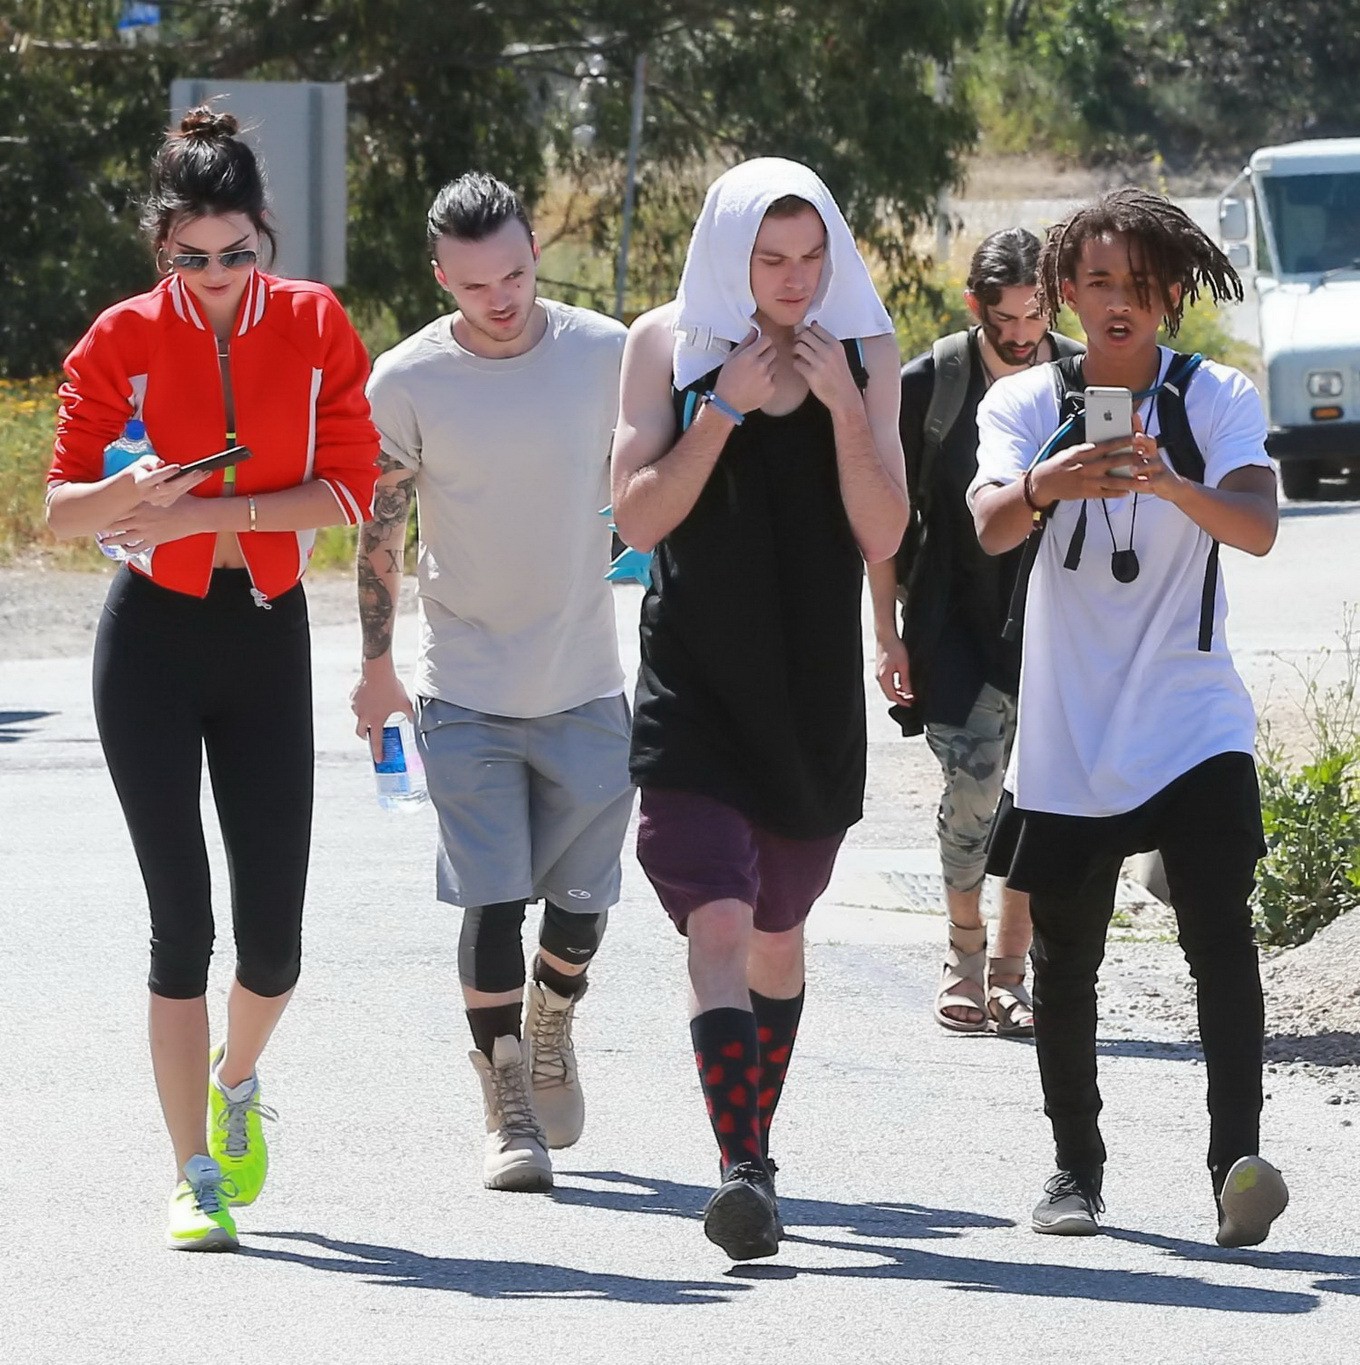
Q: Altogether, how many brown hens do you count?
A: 0